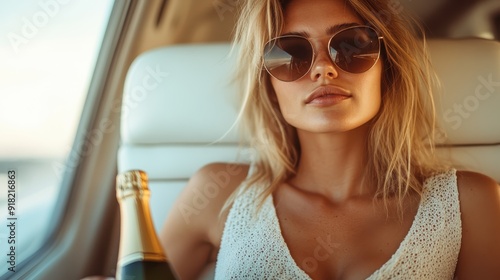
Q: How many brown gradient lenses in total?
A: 2